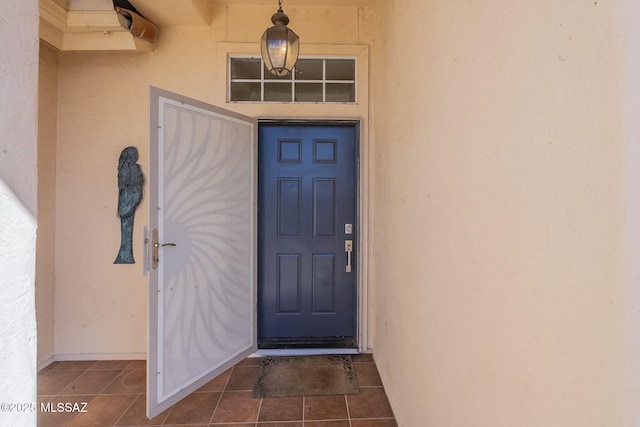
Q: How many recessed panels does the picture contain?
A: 6